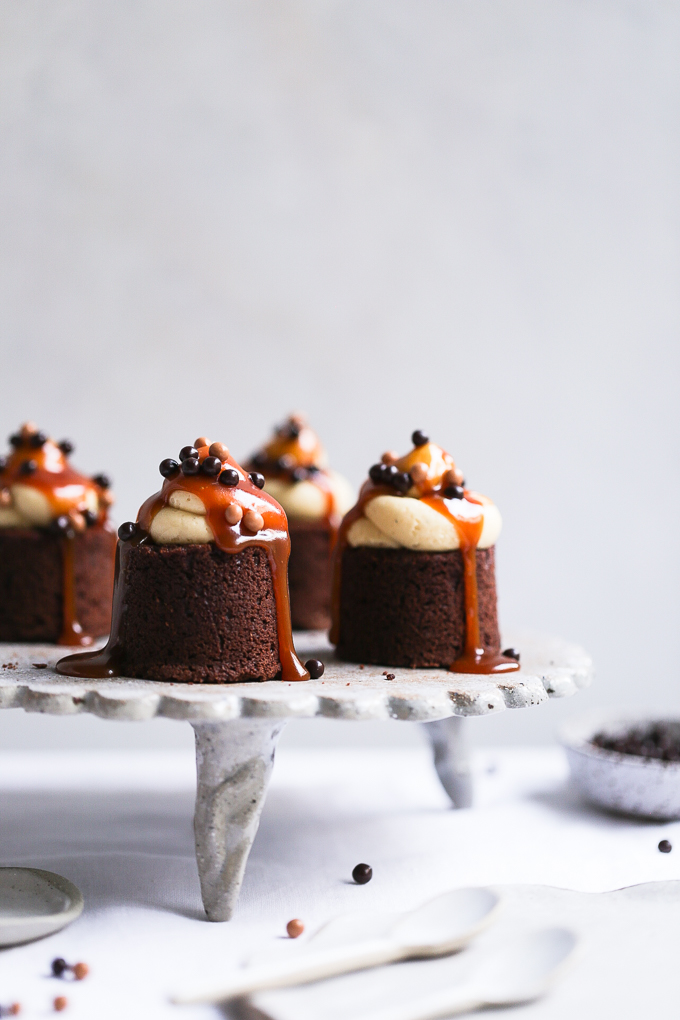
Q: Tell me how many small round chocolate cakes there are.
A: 4